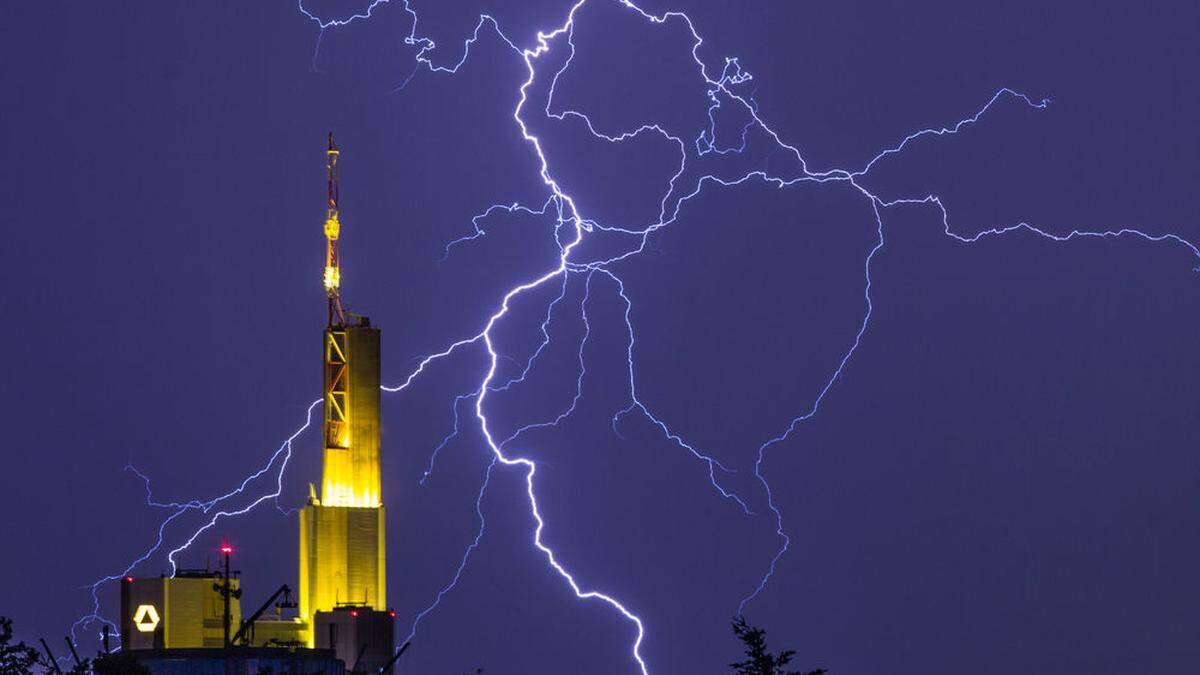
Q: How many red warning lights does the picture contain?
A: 4